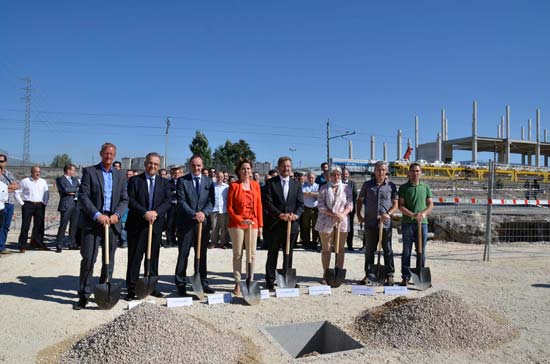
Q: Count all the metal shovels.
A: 8